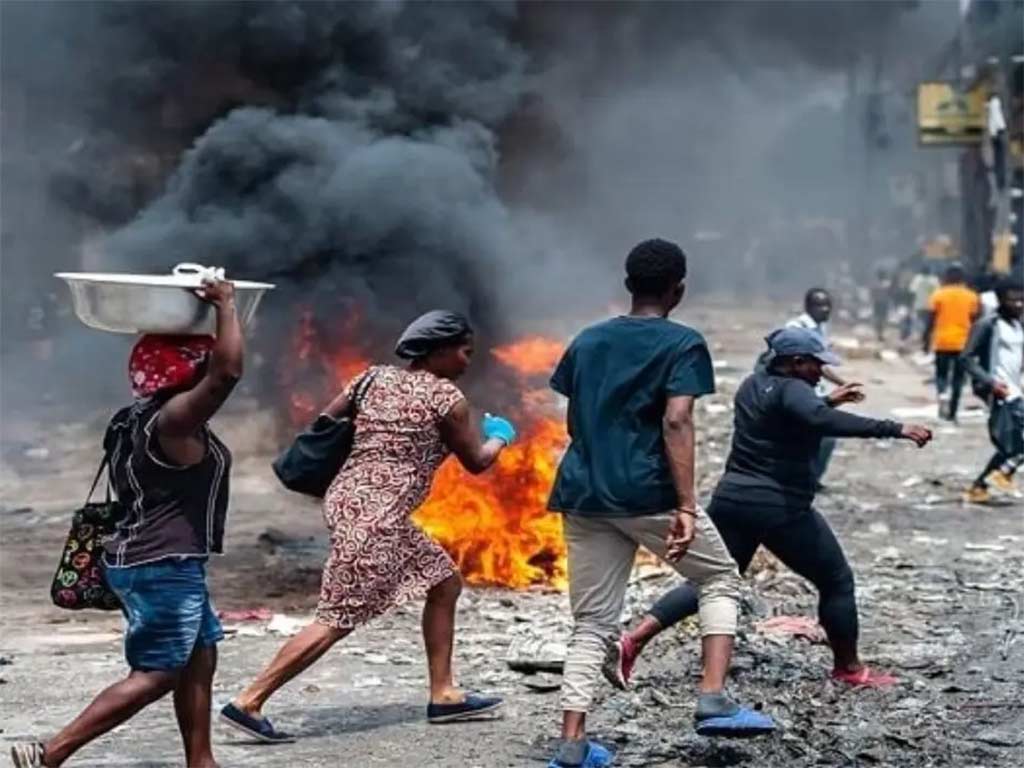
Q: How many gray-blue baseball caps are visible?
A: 1